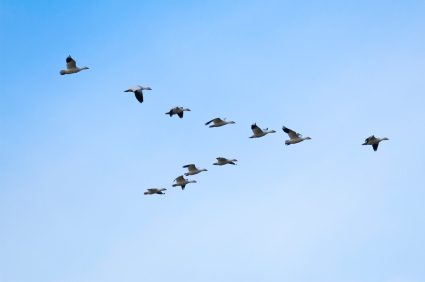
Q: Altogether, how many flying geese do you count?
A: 11